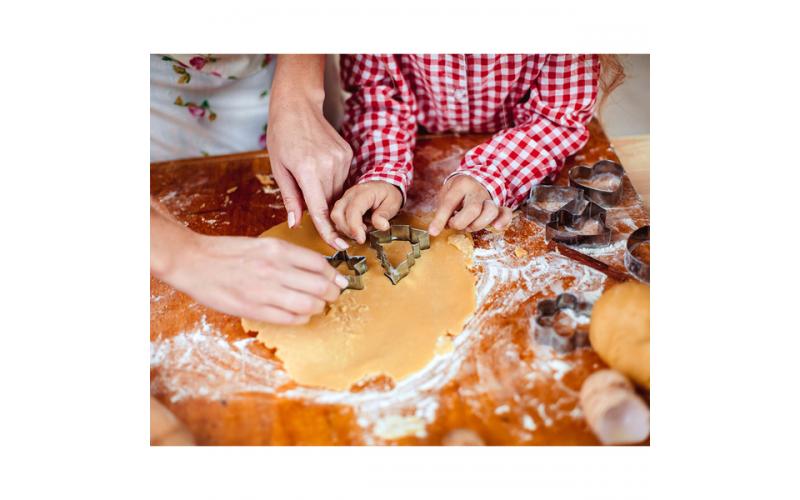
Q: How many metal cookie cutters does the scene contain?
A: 7